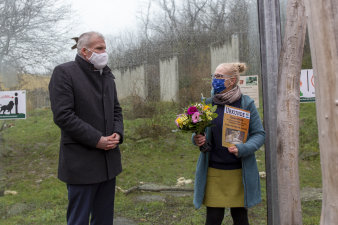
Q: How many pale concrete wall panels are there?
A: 3